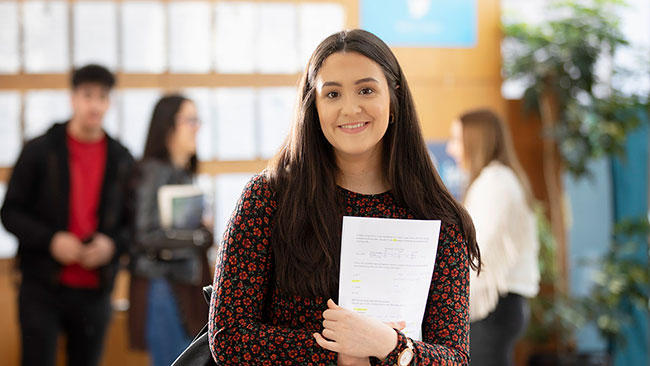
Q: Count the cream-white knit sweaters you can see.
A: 1